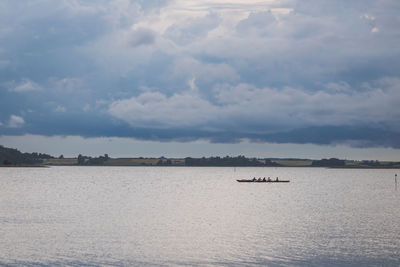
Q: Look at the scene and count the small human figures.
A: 5